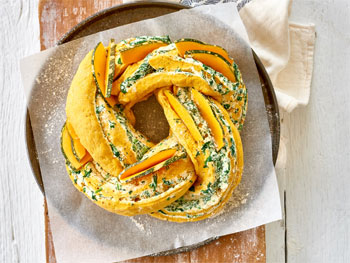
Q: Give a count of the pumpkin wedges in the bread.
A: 11